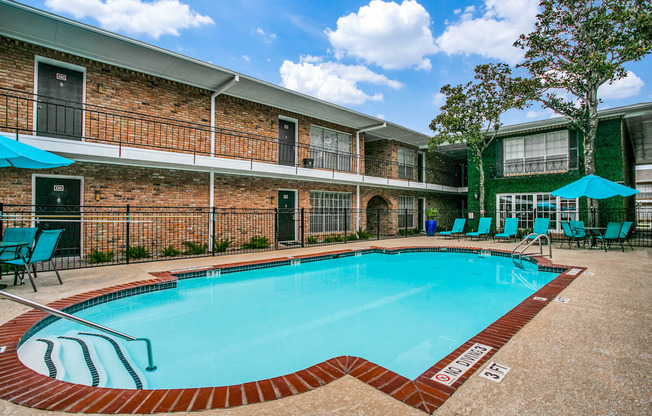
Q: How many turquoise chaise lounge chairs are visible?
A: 4